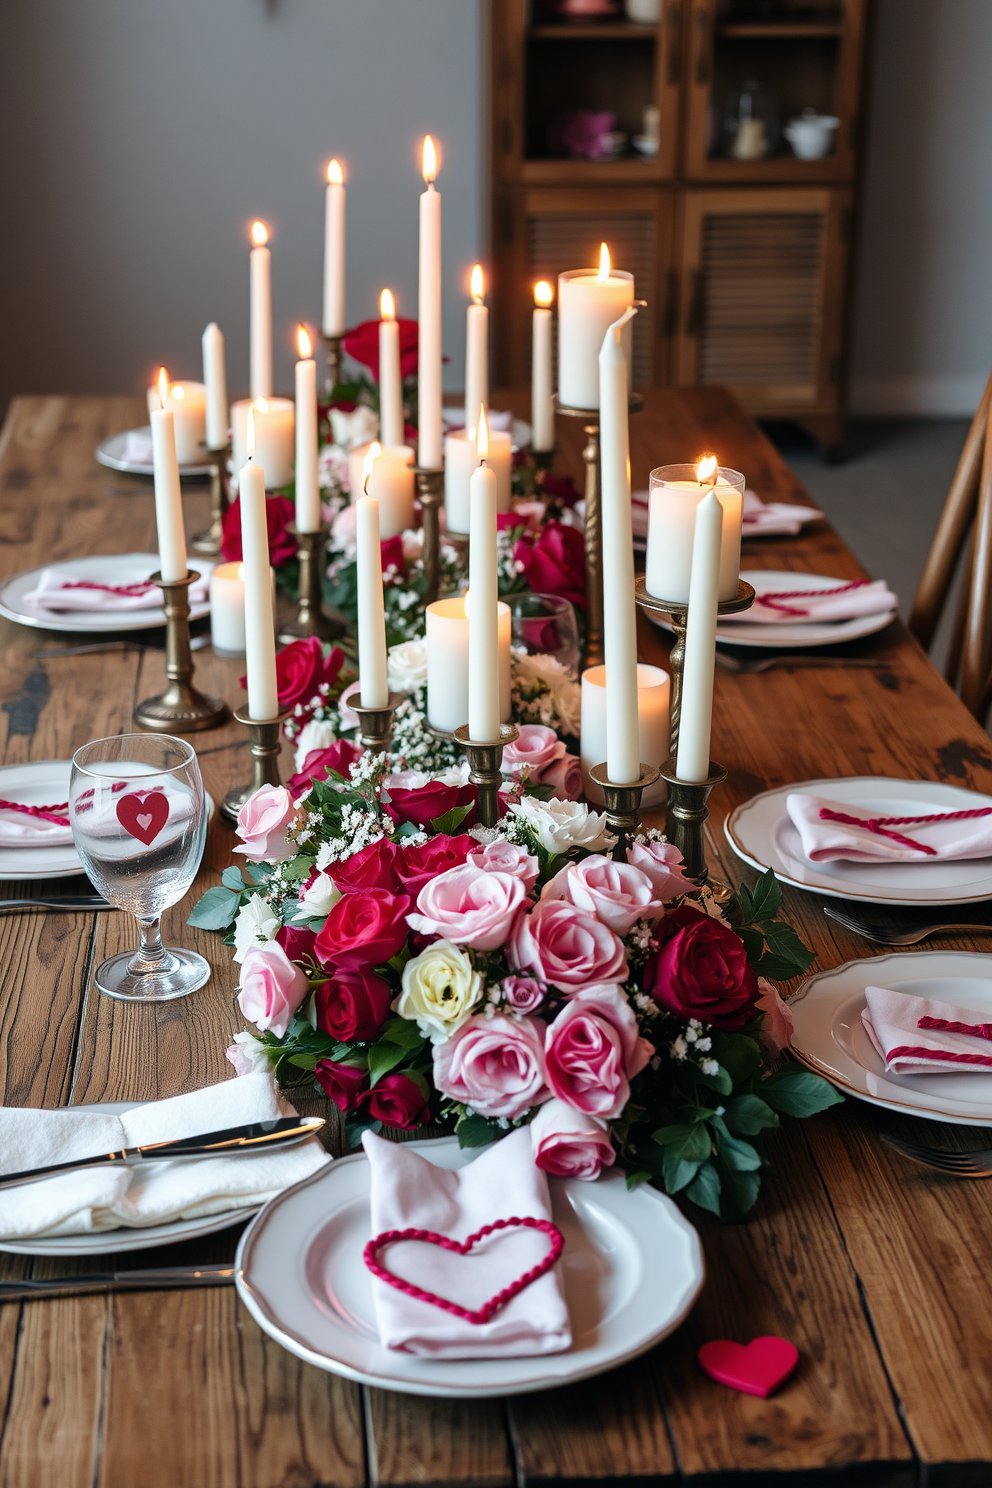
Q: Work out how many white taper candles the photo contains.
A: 14